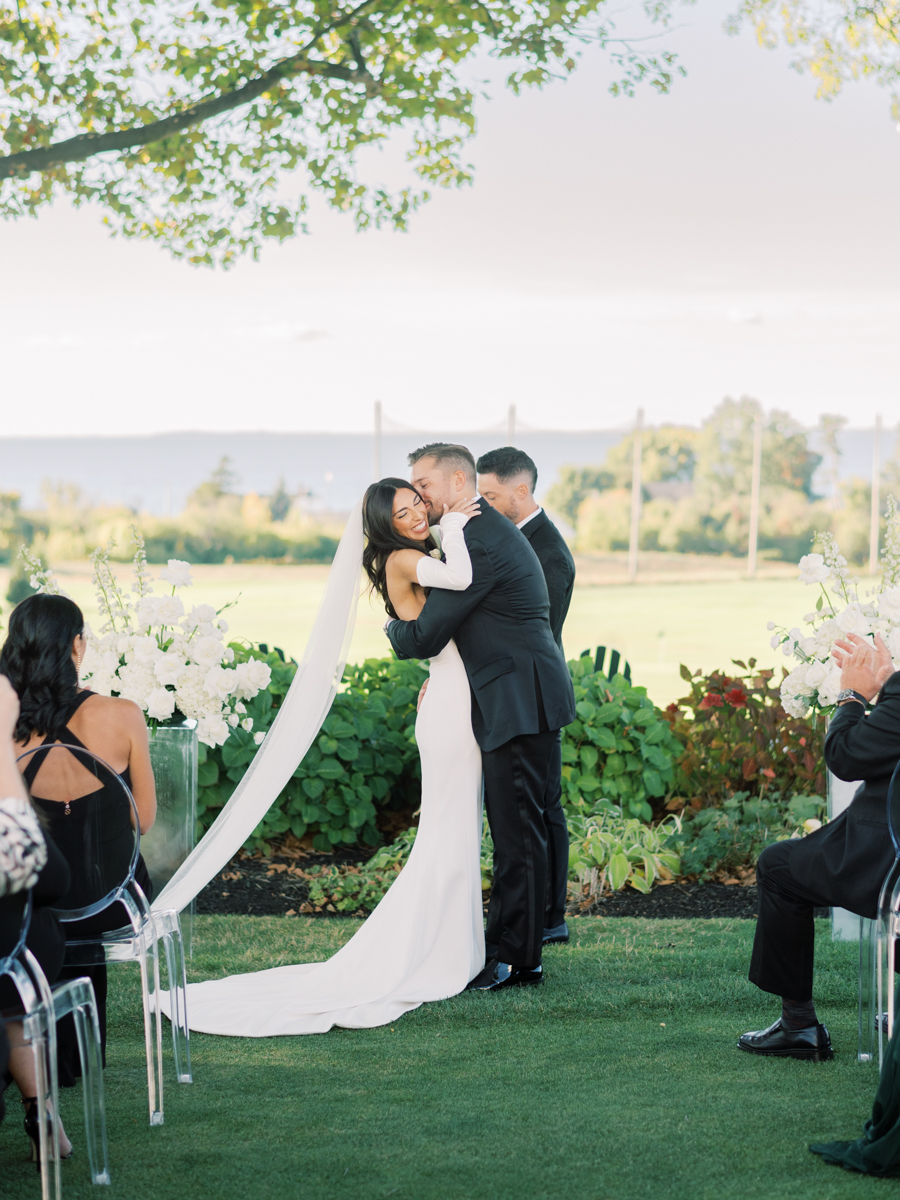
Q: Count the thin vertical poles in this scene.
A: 5